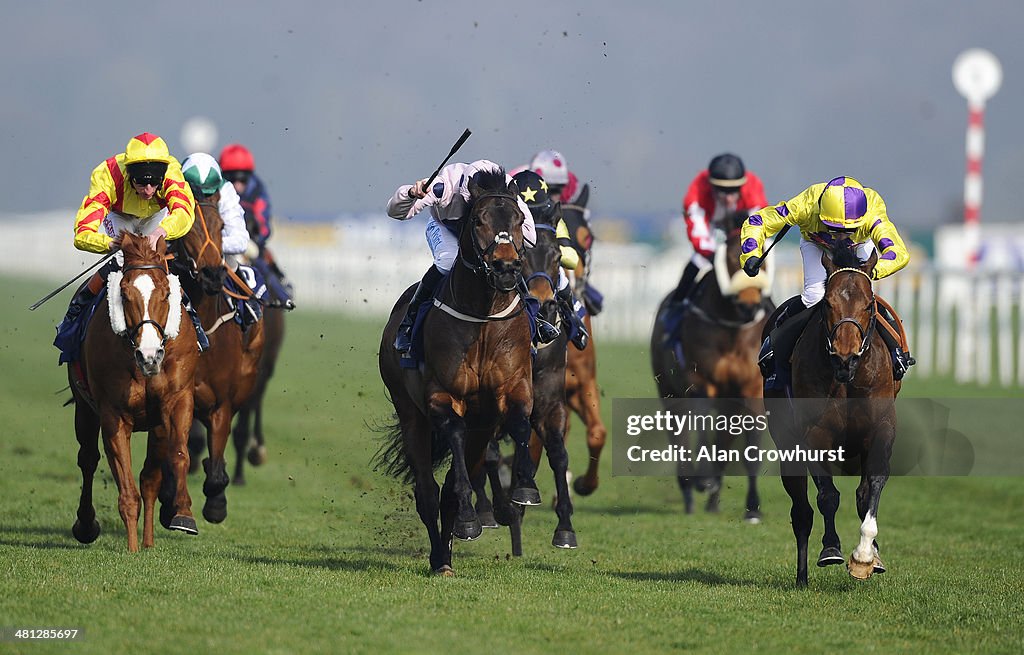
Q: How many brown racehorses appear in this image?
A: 8